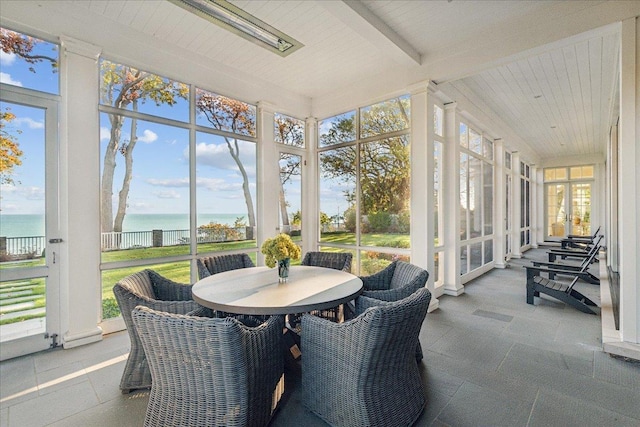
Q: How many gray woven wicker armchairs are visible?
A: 6